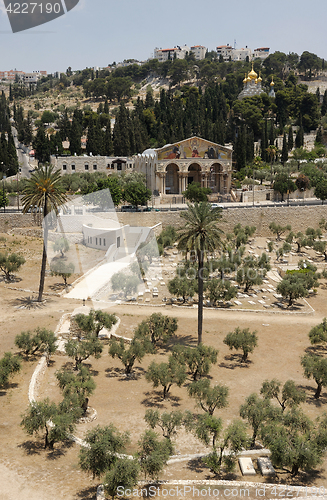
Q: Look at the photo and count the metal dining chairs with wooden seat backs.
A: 0